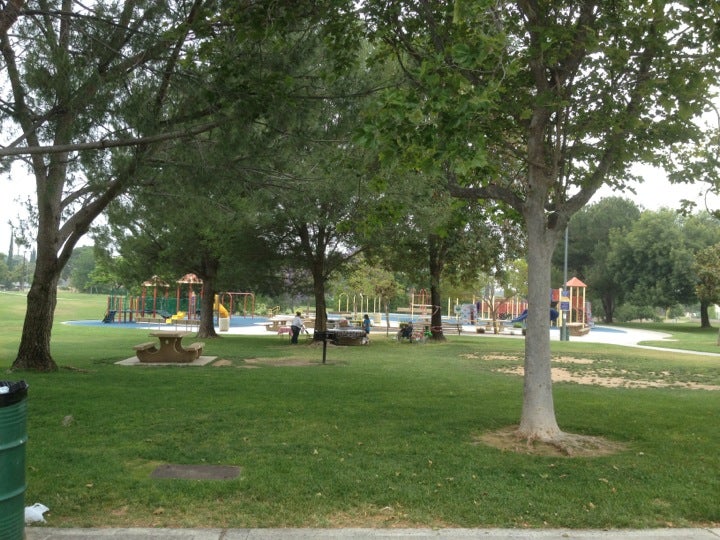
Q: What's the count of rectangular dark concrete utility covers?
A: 1